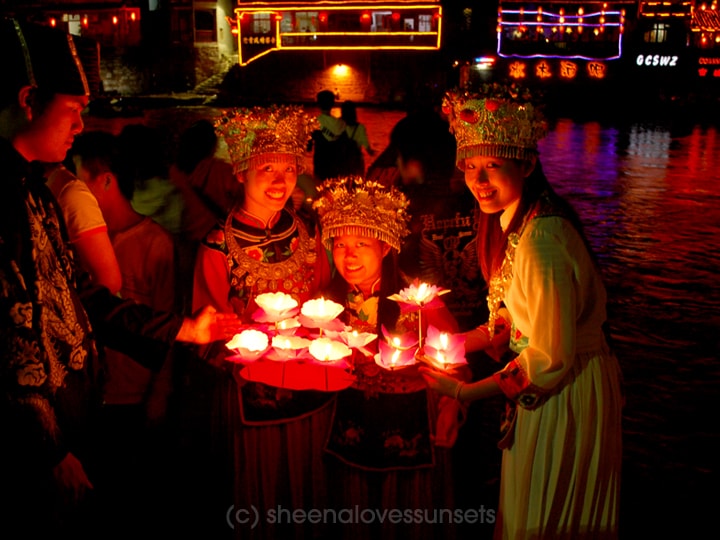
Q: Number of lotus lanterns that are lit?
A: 12